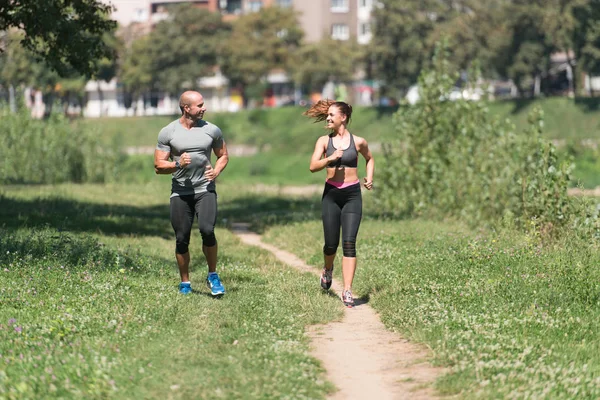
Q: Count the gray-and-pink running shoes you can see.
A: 2